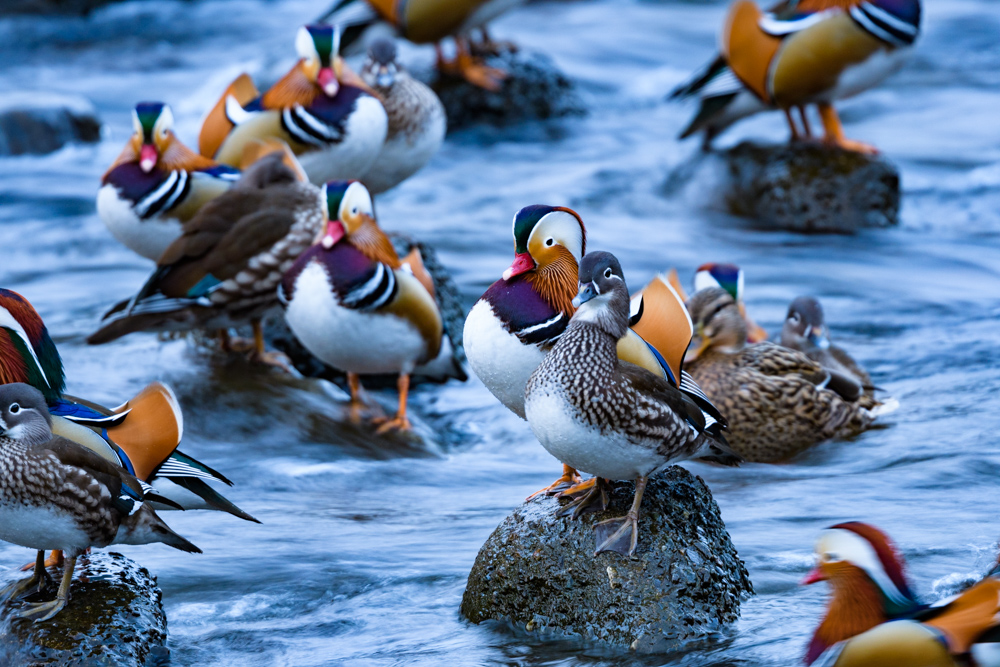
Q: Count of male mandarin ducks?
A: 9